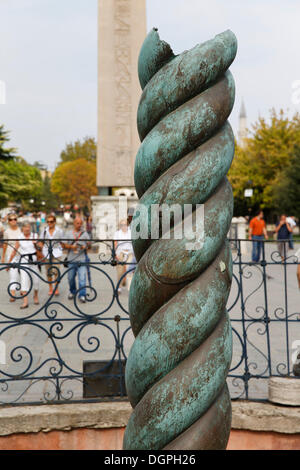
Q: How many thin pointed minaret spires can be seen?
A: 1